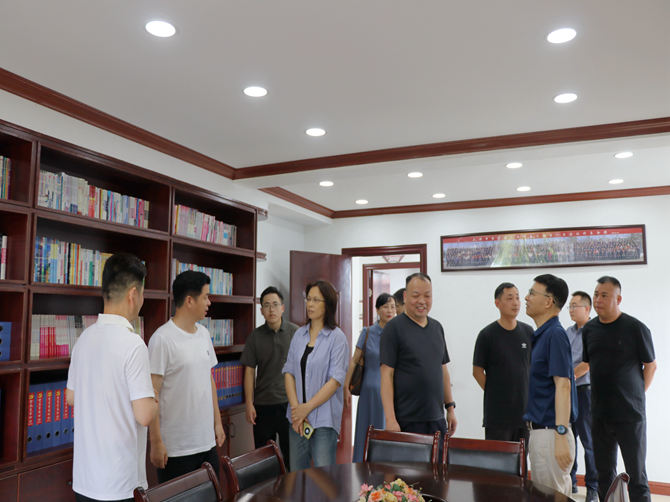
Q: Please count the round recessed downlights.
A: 13